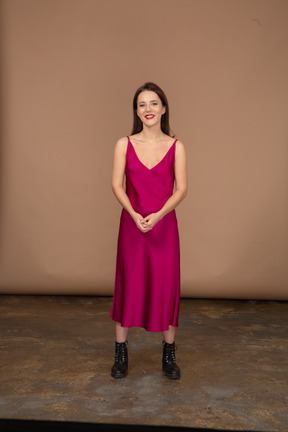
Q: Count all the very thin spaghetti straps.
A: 2